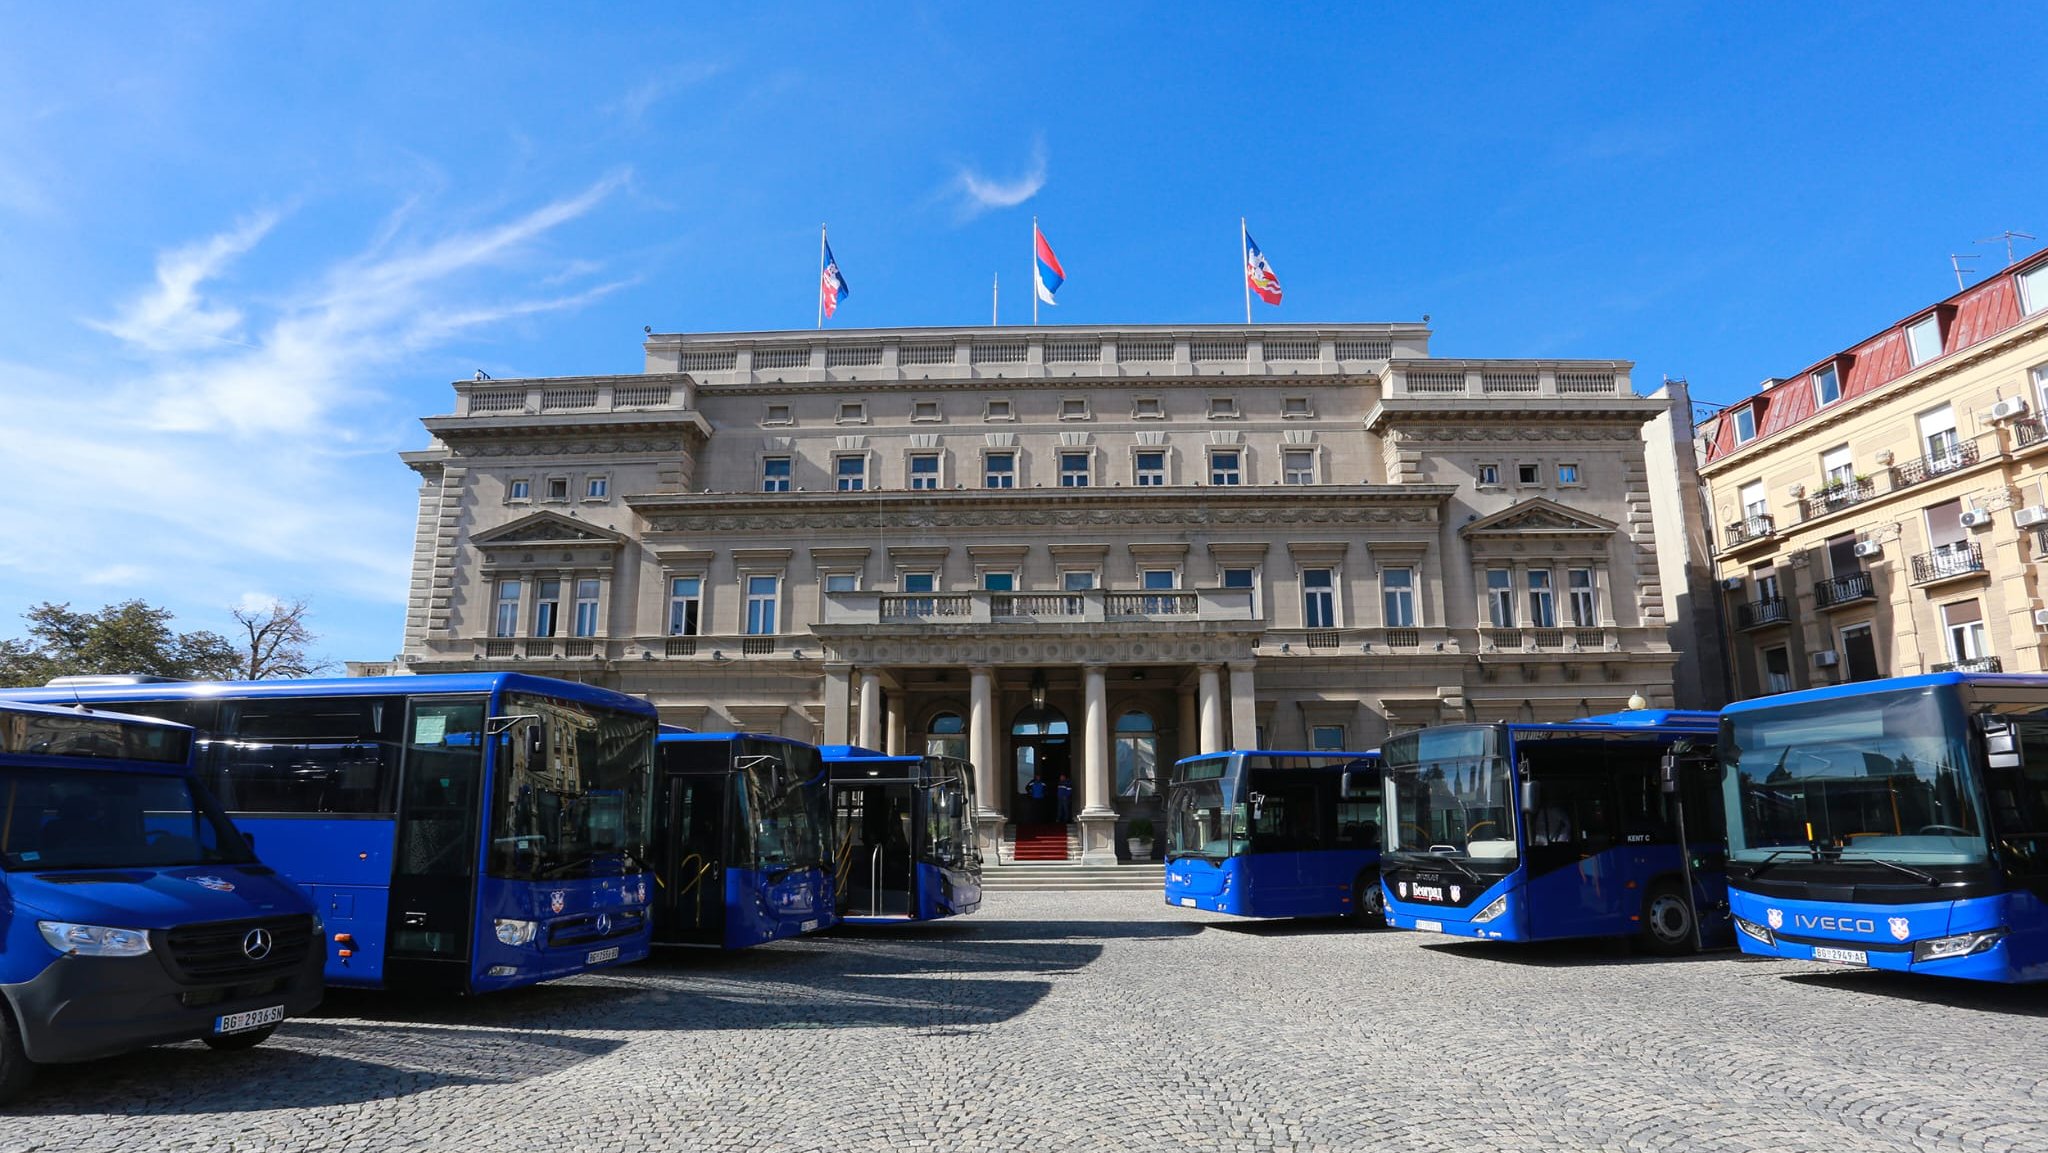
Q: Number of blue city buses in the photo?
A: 7